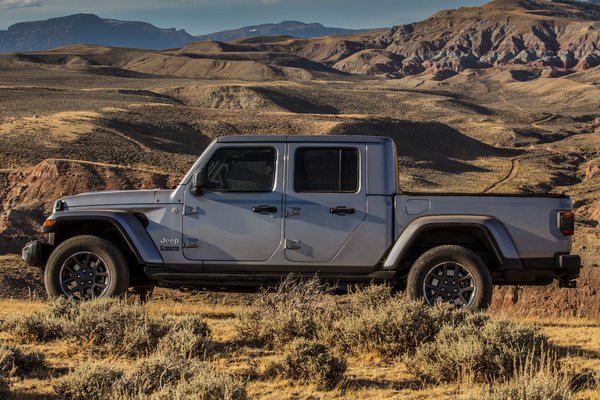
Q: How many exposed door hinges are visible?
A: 4